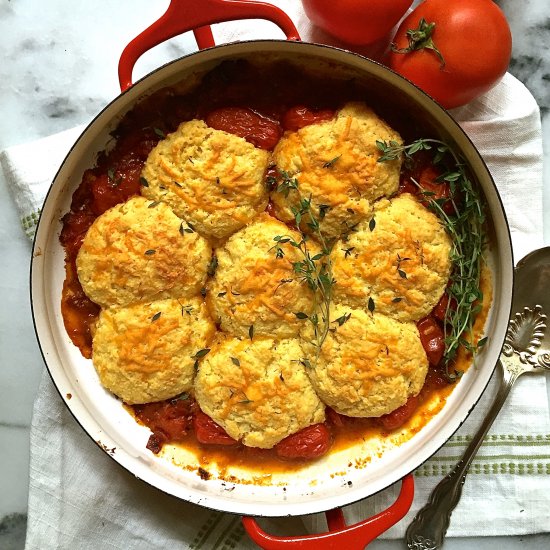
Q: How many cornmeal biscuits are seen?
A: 8